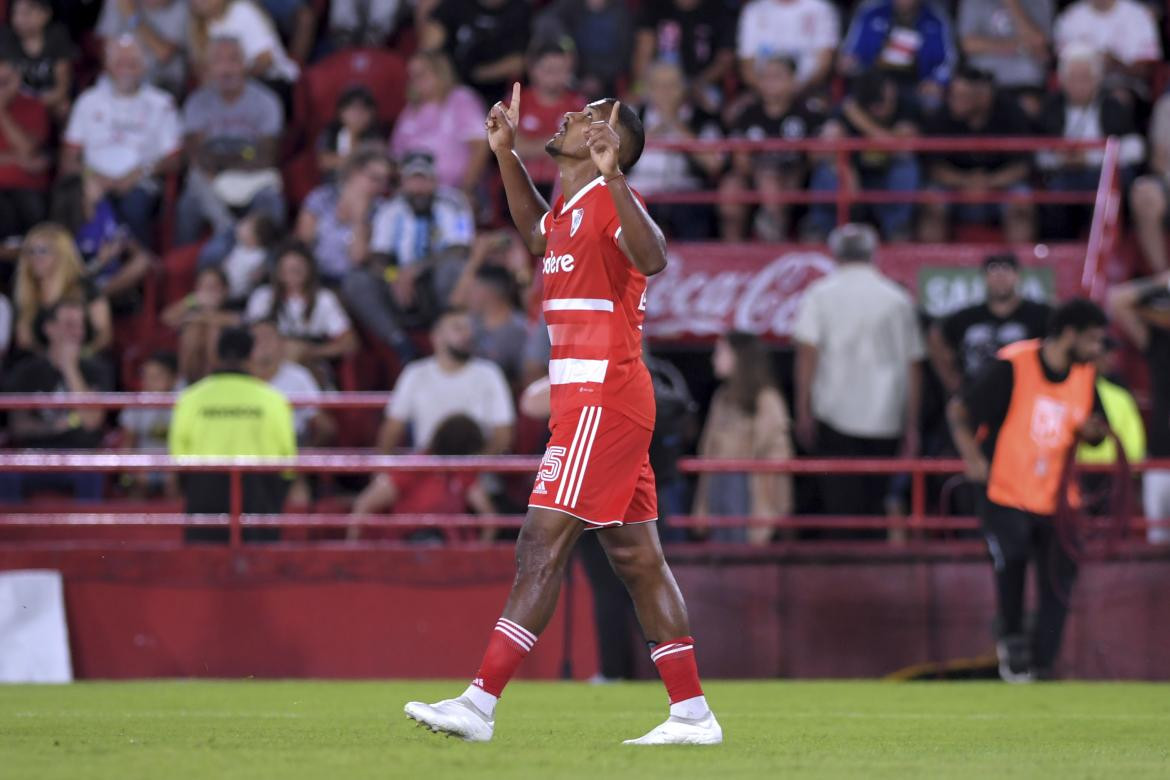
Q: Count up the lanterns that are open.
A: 0